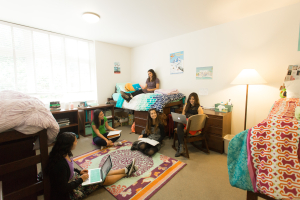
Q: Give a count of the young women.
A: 5